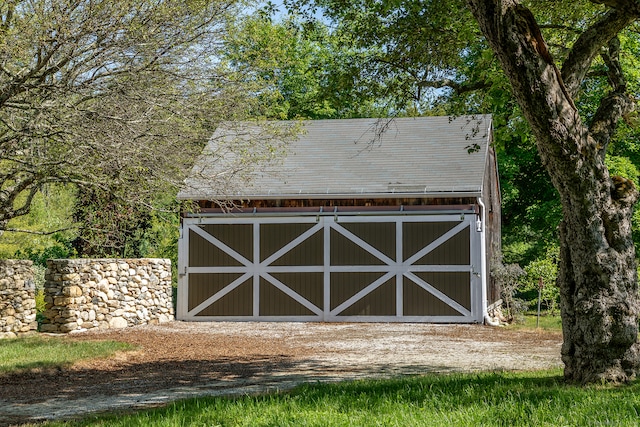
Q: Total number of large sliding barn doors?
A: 2